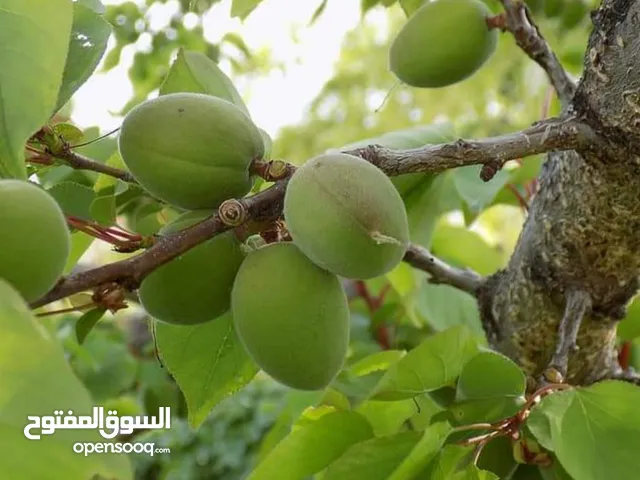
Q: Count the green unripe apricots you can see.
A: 6